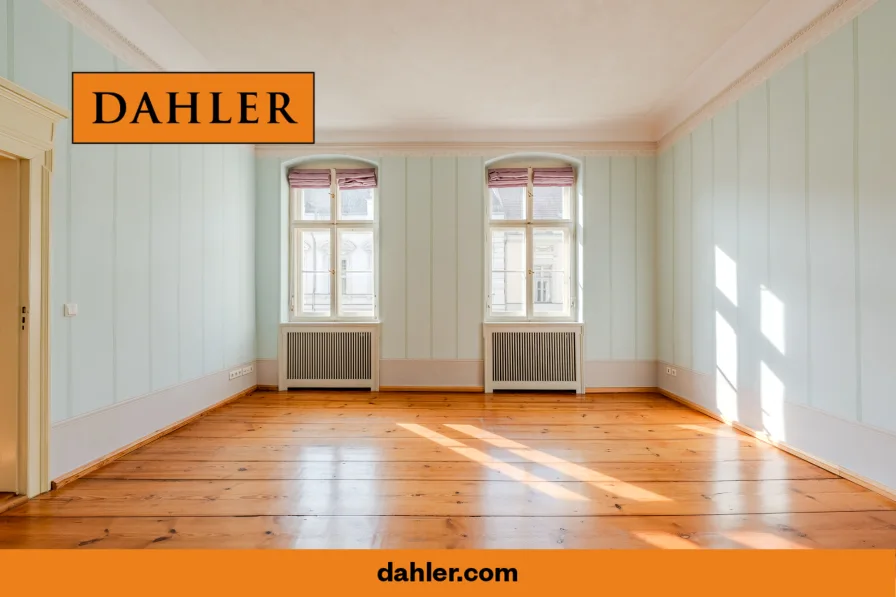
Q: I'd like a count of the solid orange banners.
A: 2